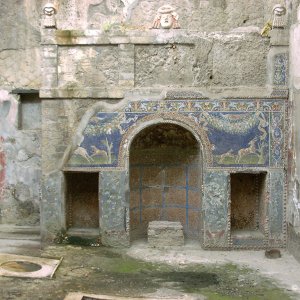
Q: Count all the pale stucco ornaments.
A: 3